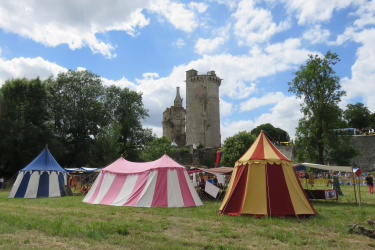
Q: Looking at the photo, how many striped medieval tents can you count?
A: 3